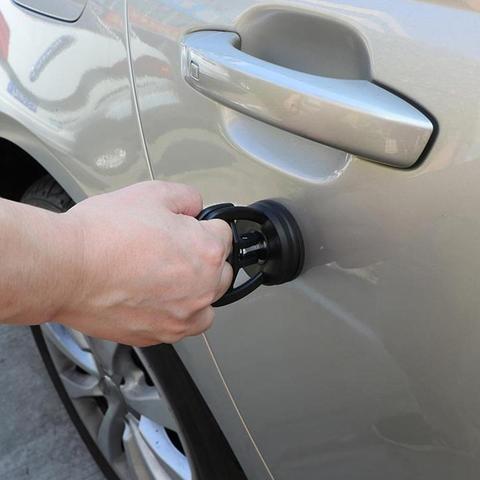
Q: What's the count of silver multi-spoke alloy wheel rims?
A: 1